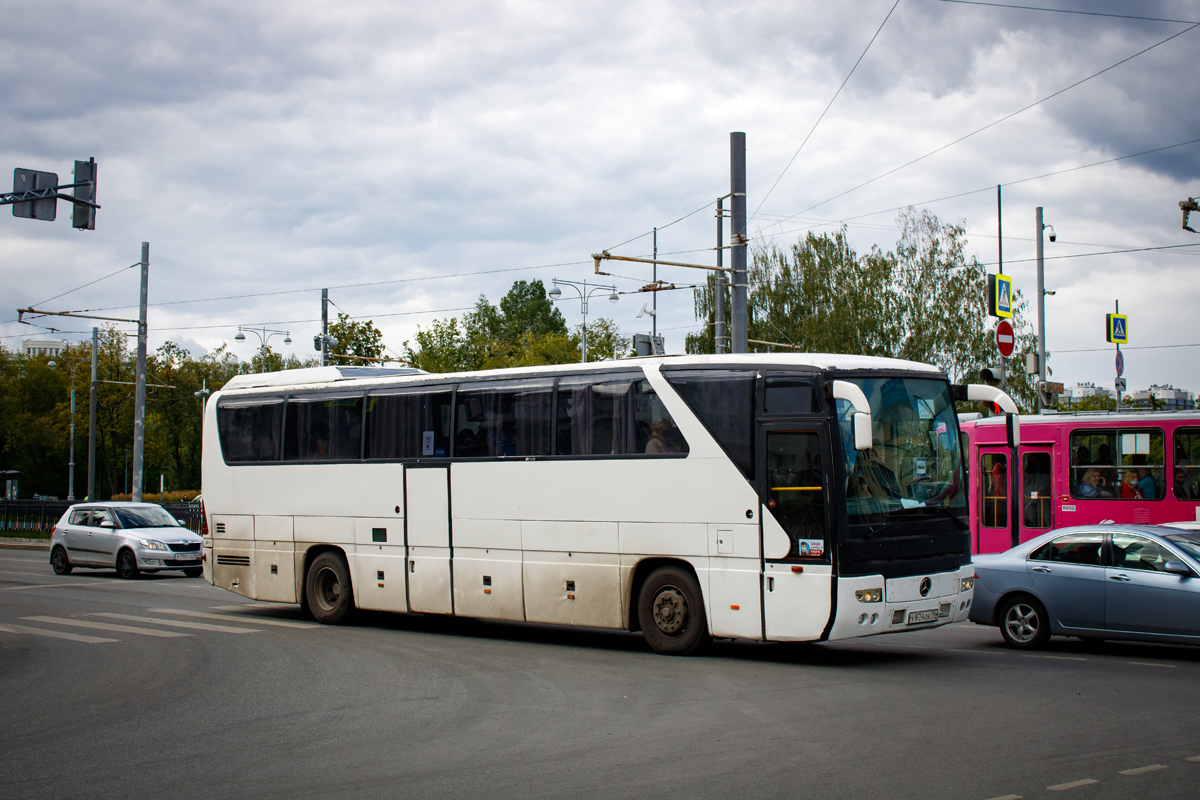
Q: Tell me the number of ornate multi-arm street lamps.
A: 3